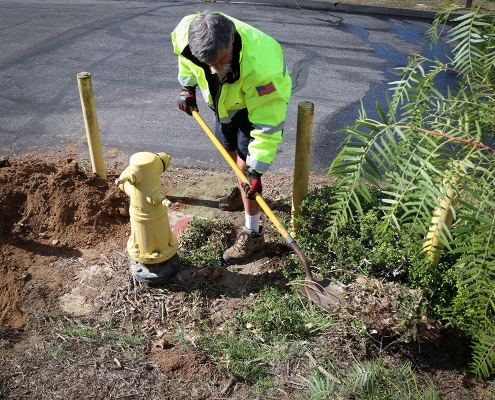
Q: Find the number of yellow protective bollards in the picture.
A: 3